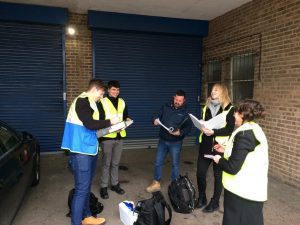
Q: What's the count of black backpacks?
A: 3